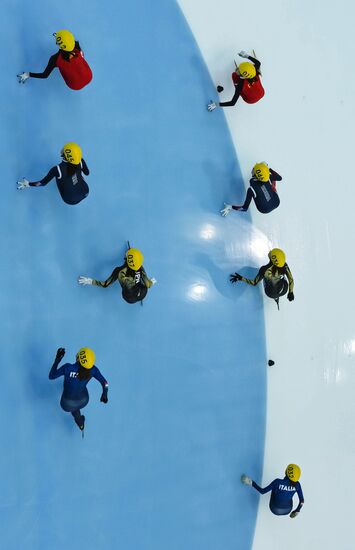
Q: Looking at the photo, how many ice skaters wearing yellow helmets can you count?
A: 8